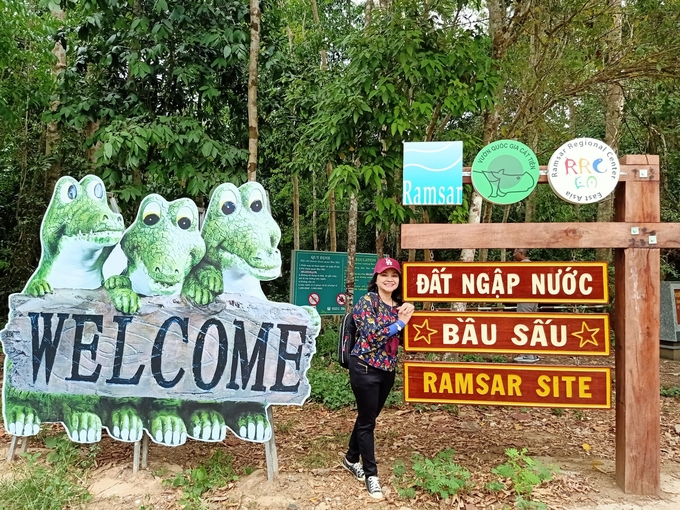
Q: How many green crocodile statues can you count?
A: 3